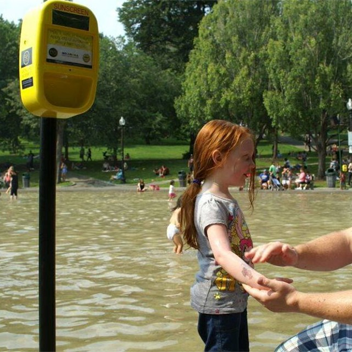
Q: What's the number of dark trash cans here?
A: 3